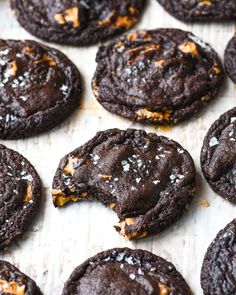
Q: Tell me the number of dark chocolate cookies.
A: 11